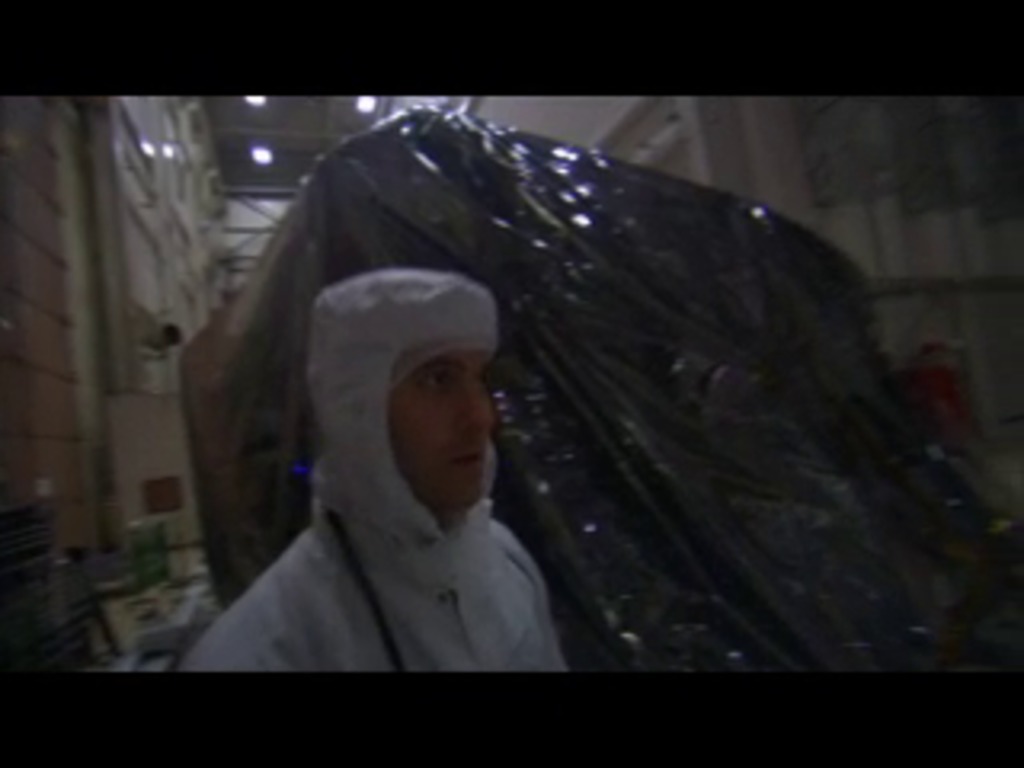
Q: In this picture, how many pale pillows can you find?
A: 0